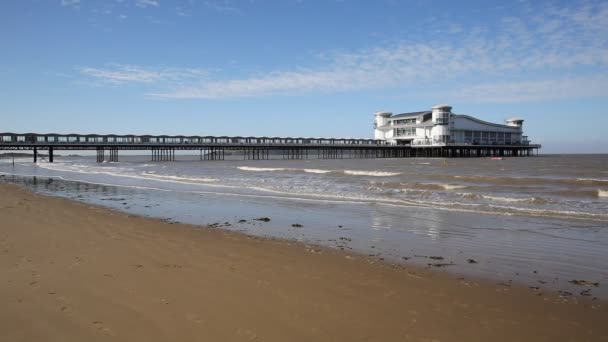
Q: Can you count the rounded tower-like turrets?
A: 3